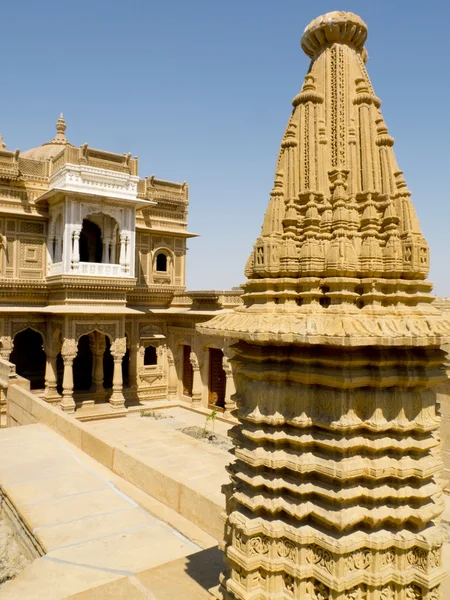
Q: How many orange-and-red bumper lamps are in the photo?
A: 0